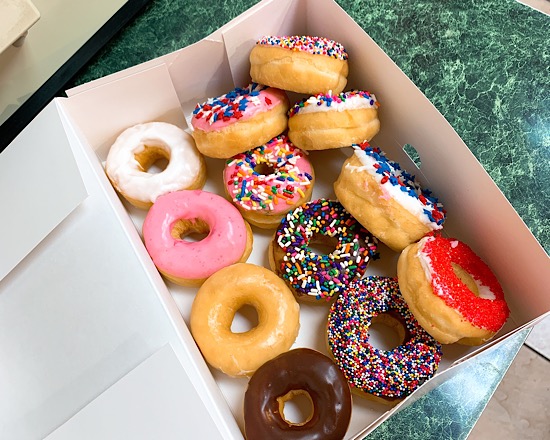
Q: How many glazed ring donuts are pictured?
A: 1